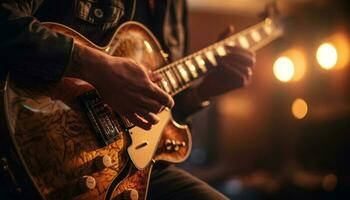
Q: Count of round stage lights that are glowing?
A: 3